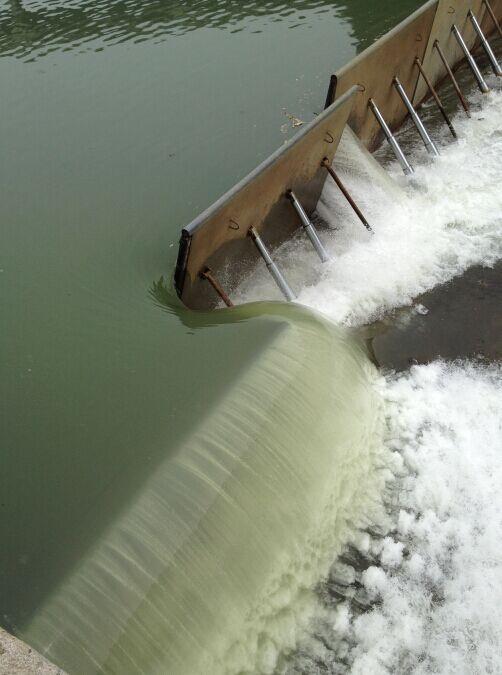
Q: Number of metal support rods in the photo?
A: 11